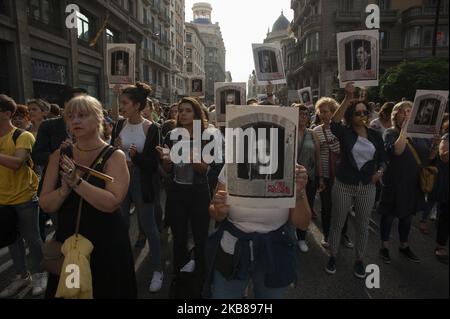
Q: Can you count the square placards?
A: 8